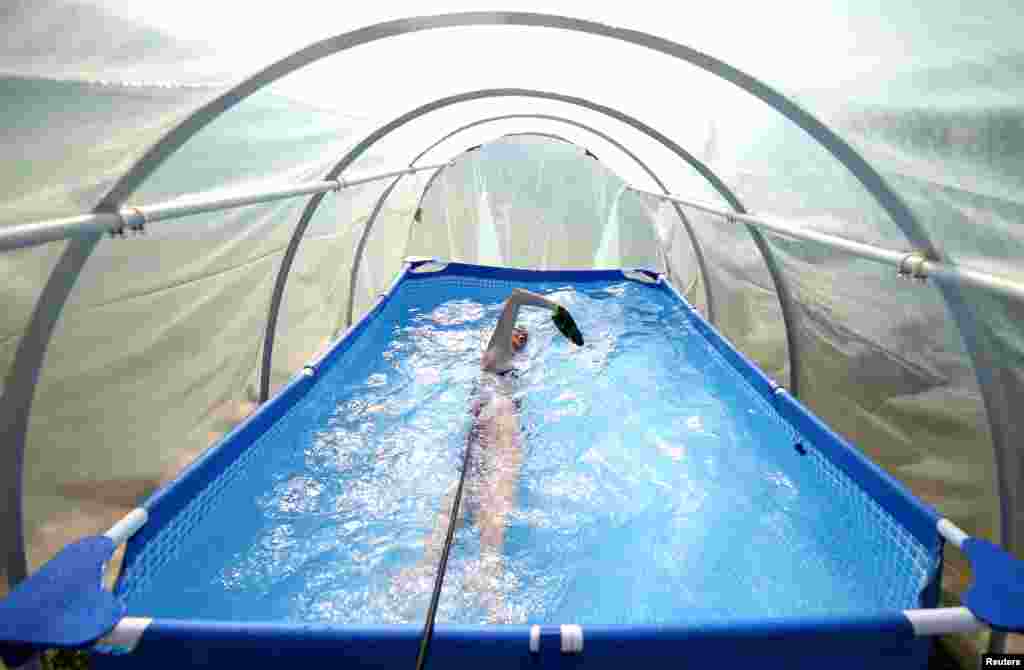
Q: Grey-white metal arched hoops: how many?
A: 4